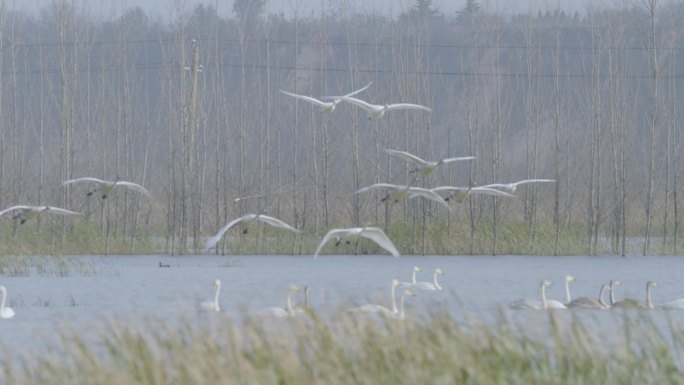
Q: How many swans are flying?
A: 10